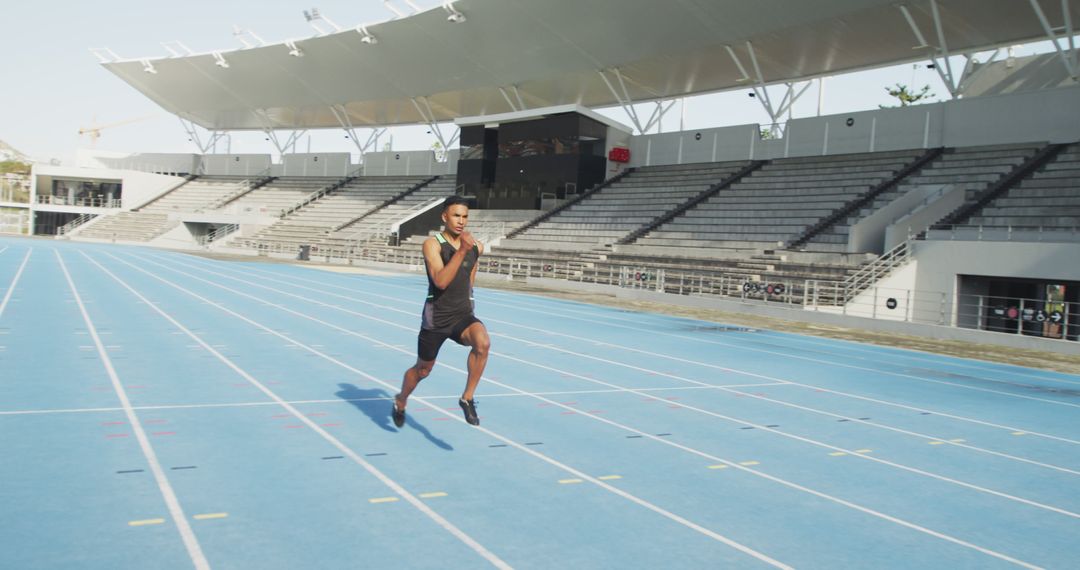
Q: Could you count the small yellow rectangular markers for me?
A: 13